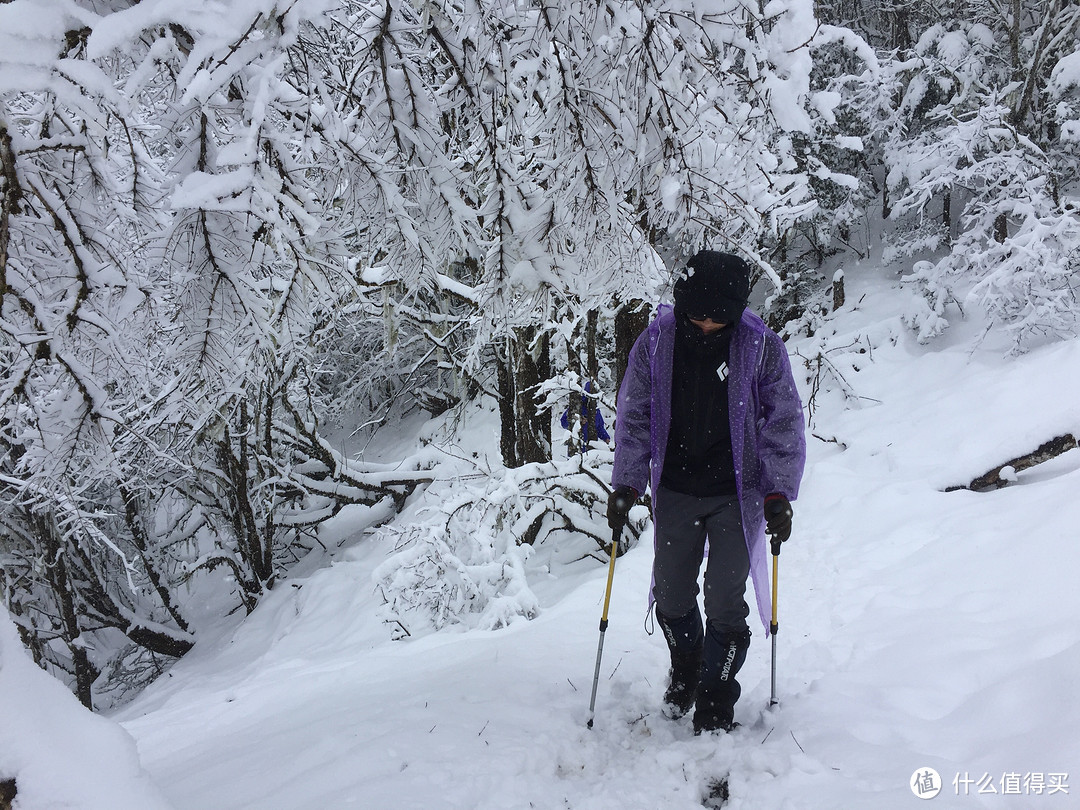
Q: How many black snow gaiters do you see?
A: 2